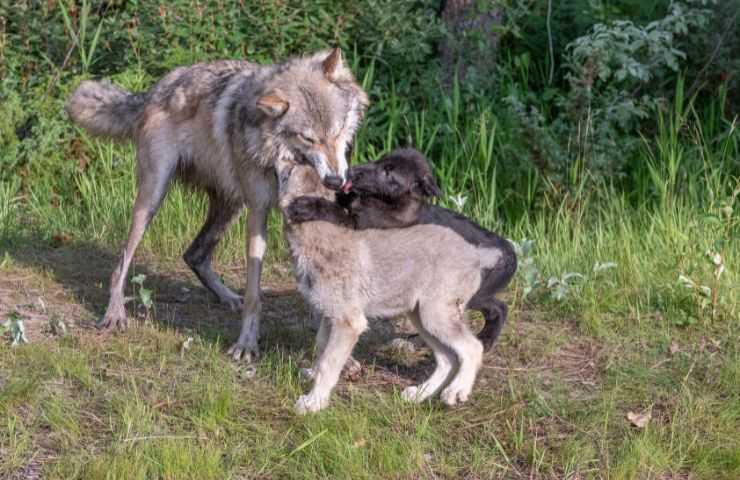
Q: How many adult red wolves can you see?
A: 0